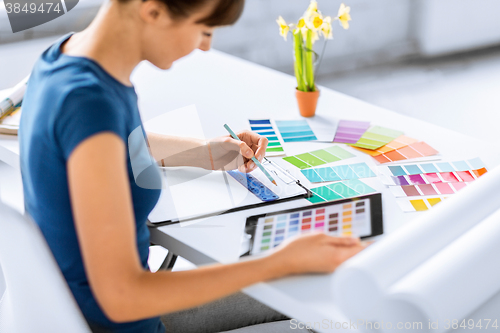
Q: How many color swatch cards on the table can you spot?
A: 13